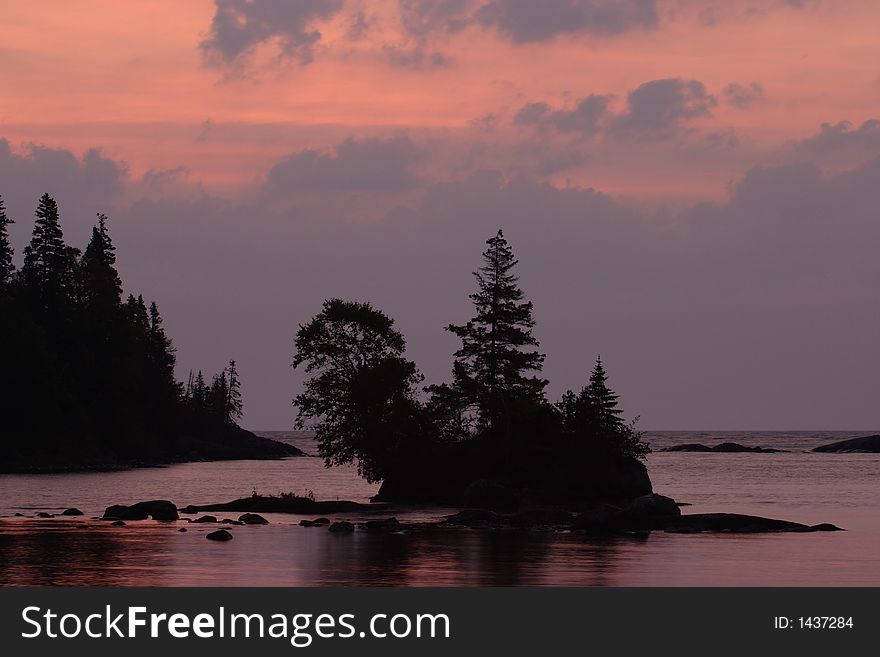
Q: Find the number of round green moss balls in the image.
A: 0